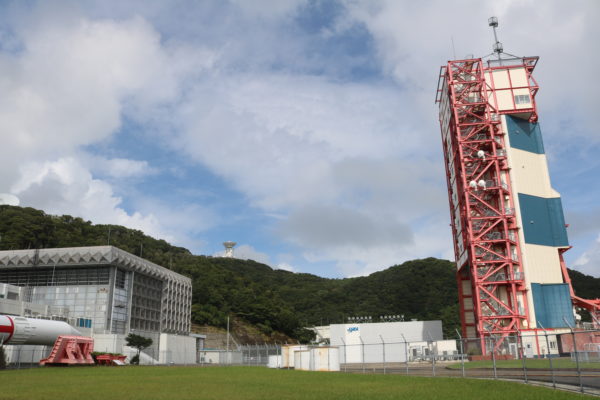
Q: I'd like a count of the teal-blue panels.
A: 3